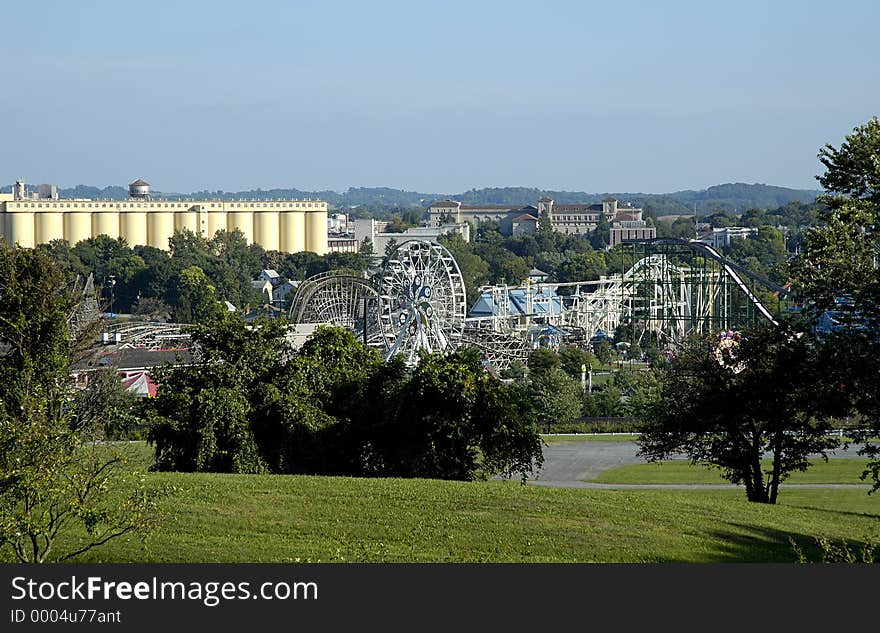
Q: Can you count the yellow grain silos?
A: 12